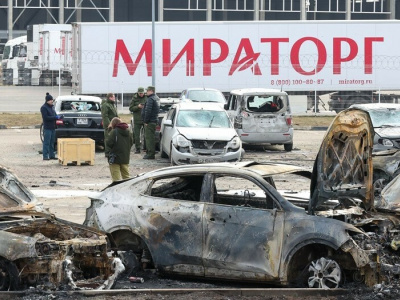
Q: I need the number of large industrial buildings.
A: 1